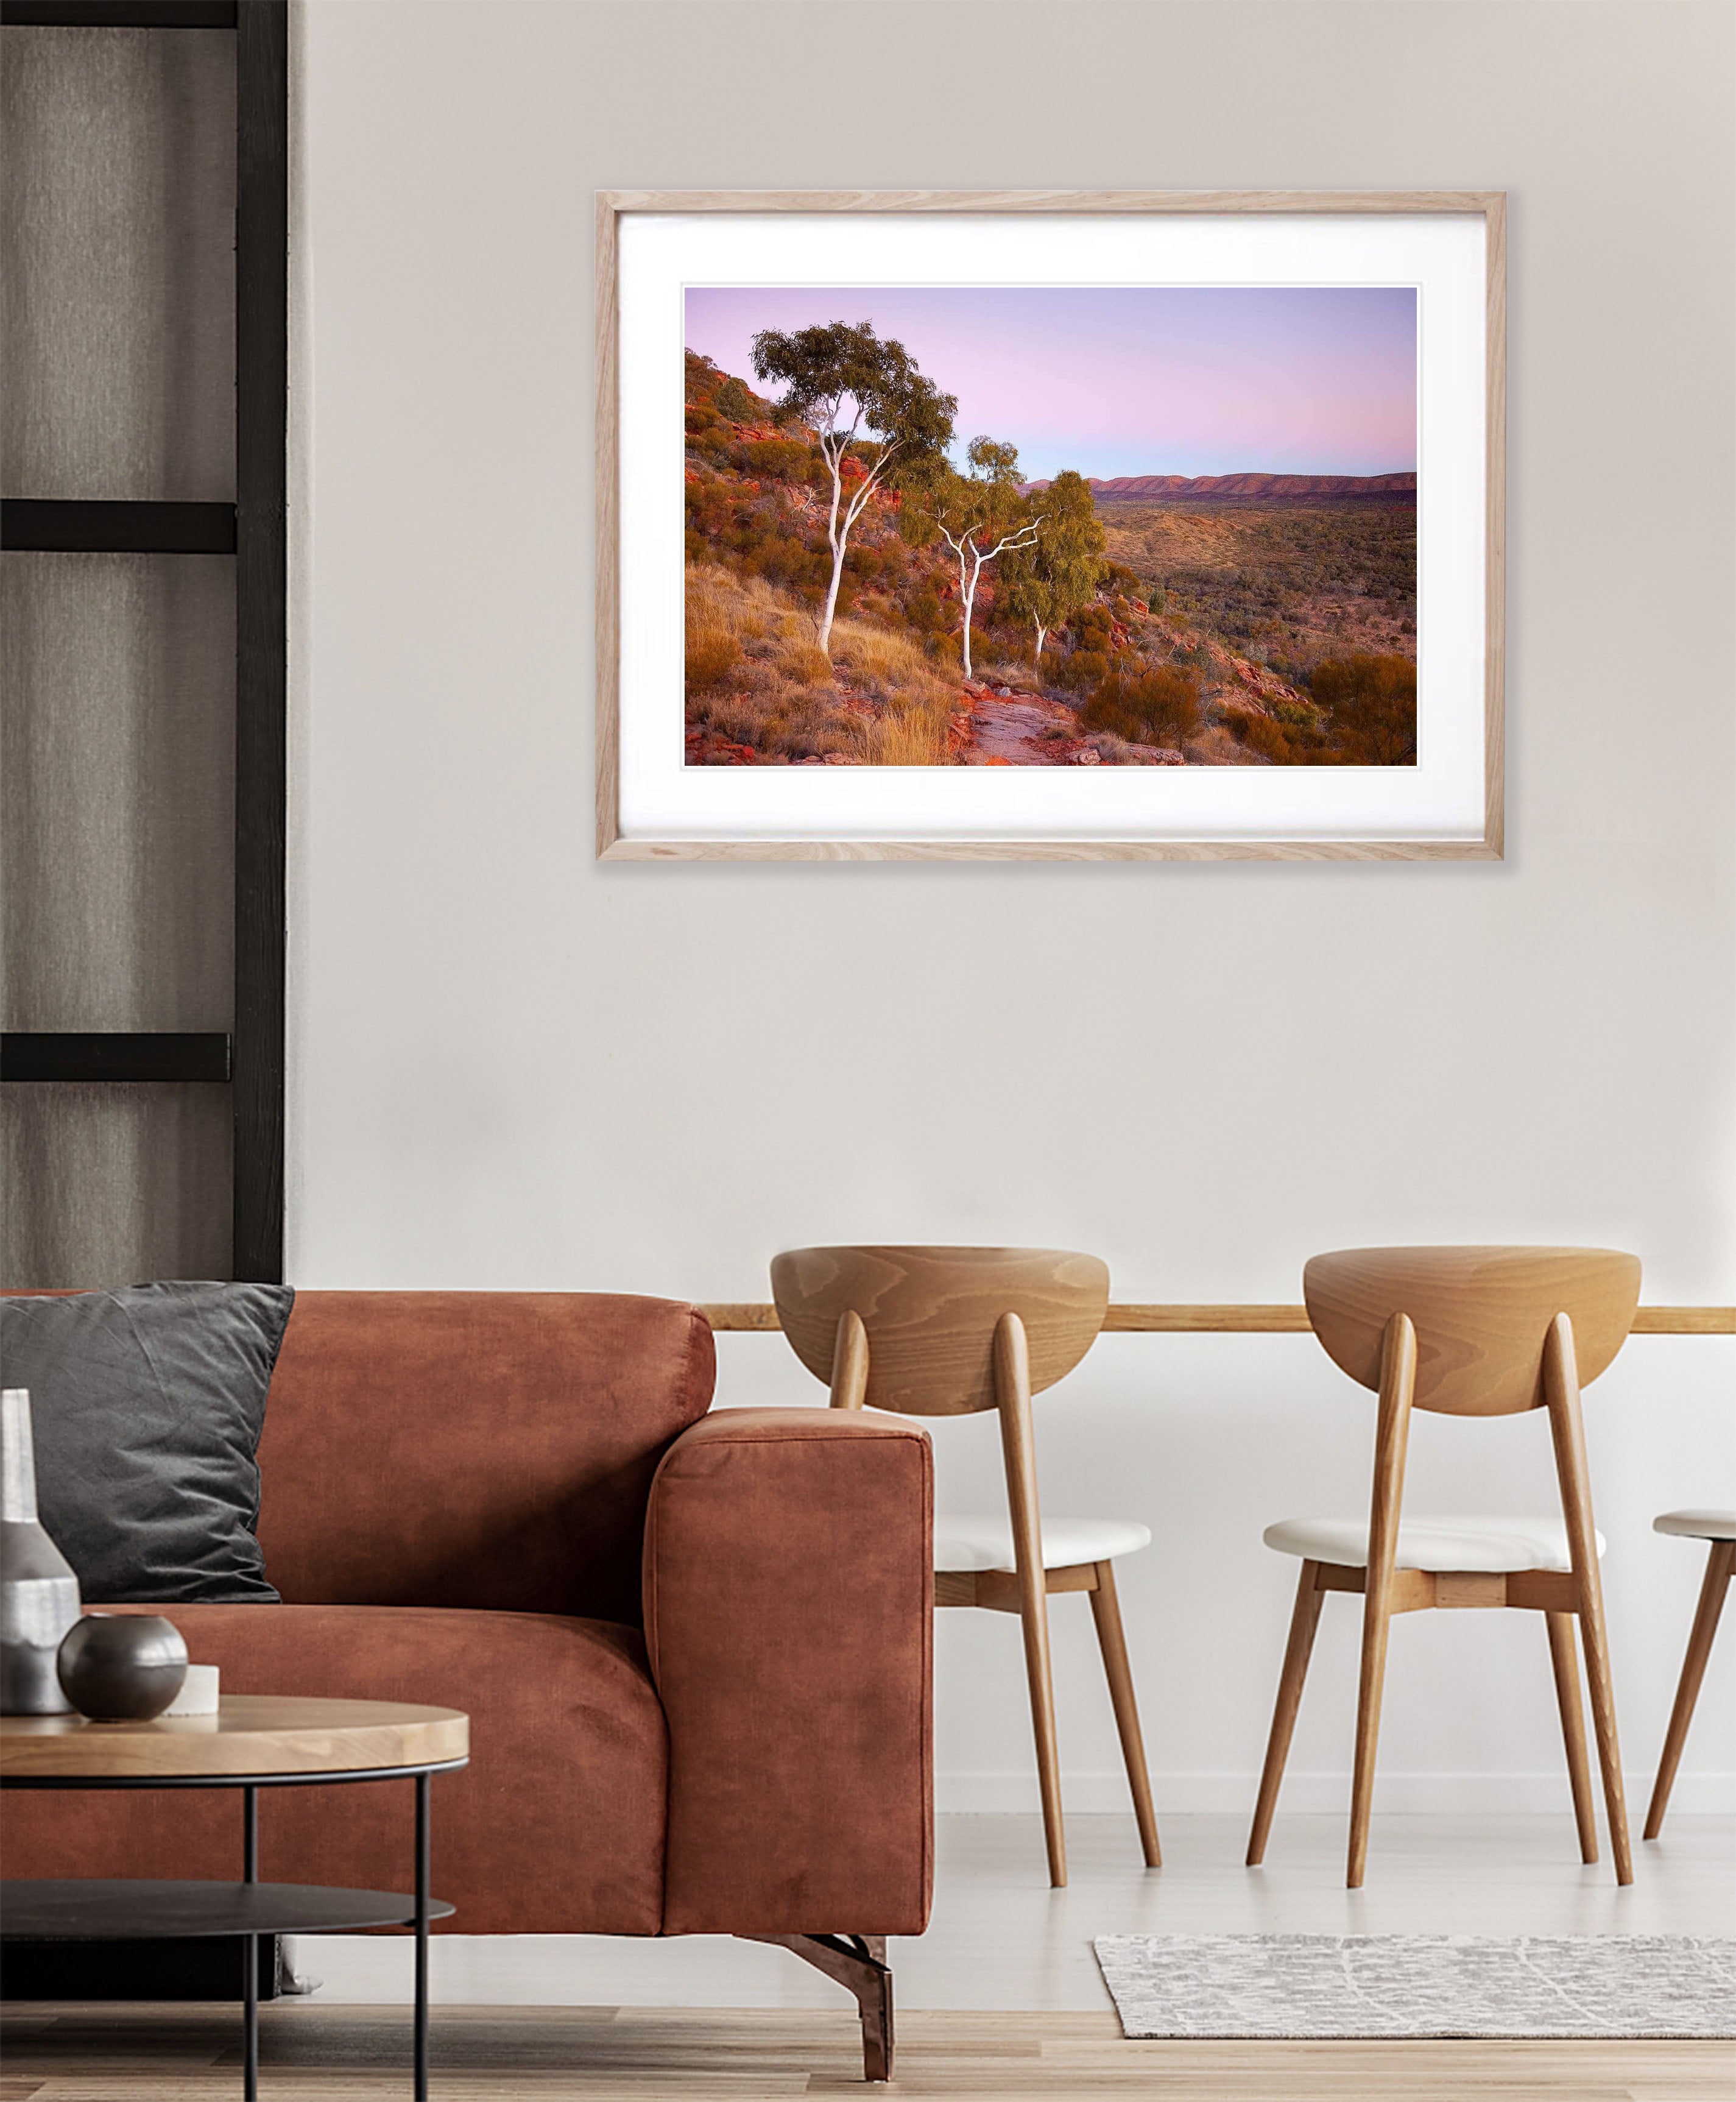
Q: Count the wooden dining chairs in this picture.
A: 3